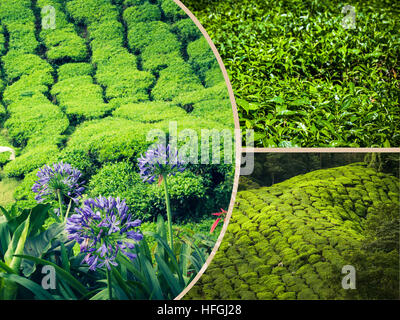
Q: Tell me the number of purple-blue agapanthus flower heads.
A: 3